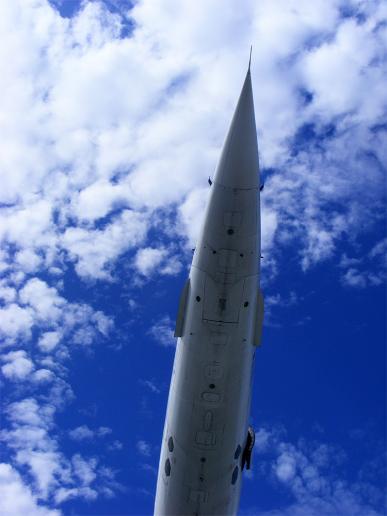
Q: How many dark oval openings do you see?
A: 4